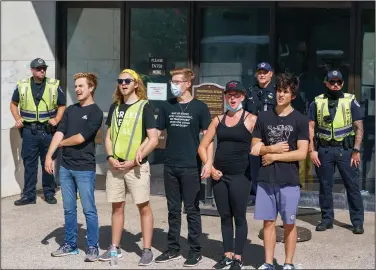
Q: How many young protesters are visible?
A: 5